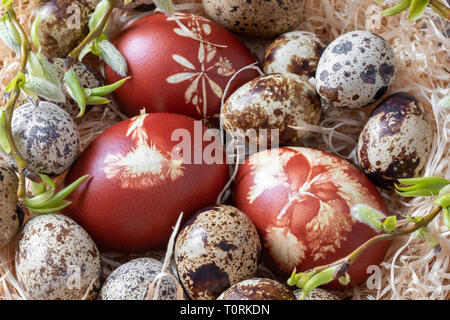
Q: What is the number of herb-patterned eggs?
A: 3